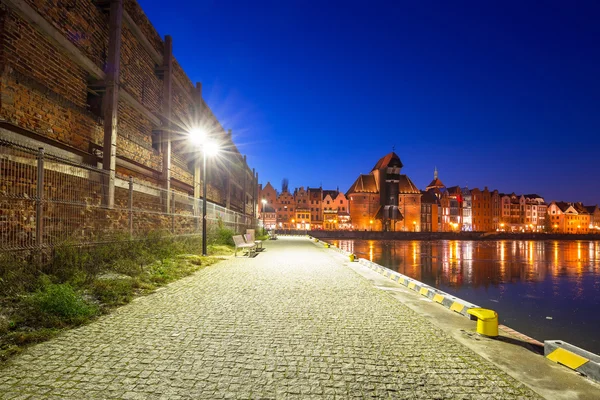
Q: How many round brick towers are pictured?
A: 2